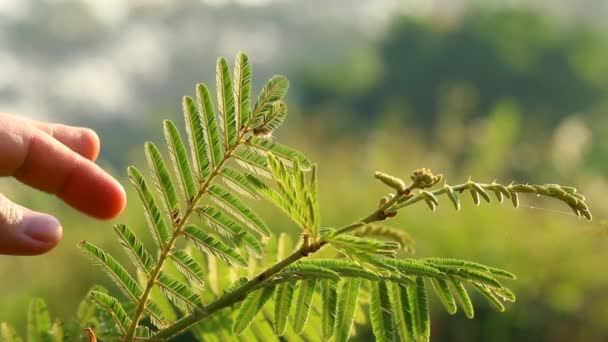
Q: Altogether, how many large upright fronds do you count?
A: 1